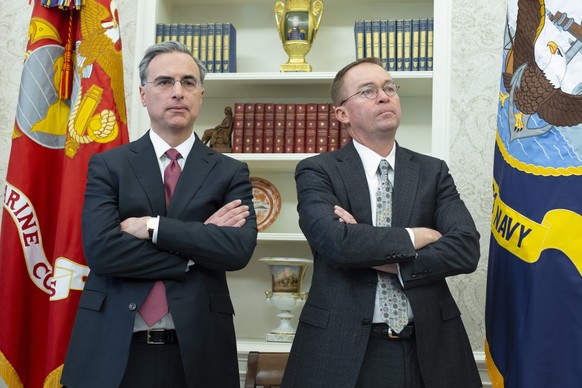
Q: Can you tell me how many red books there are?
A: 11